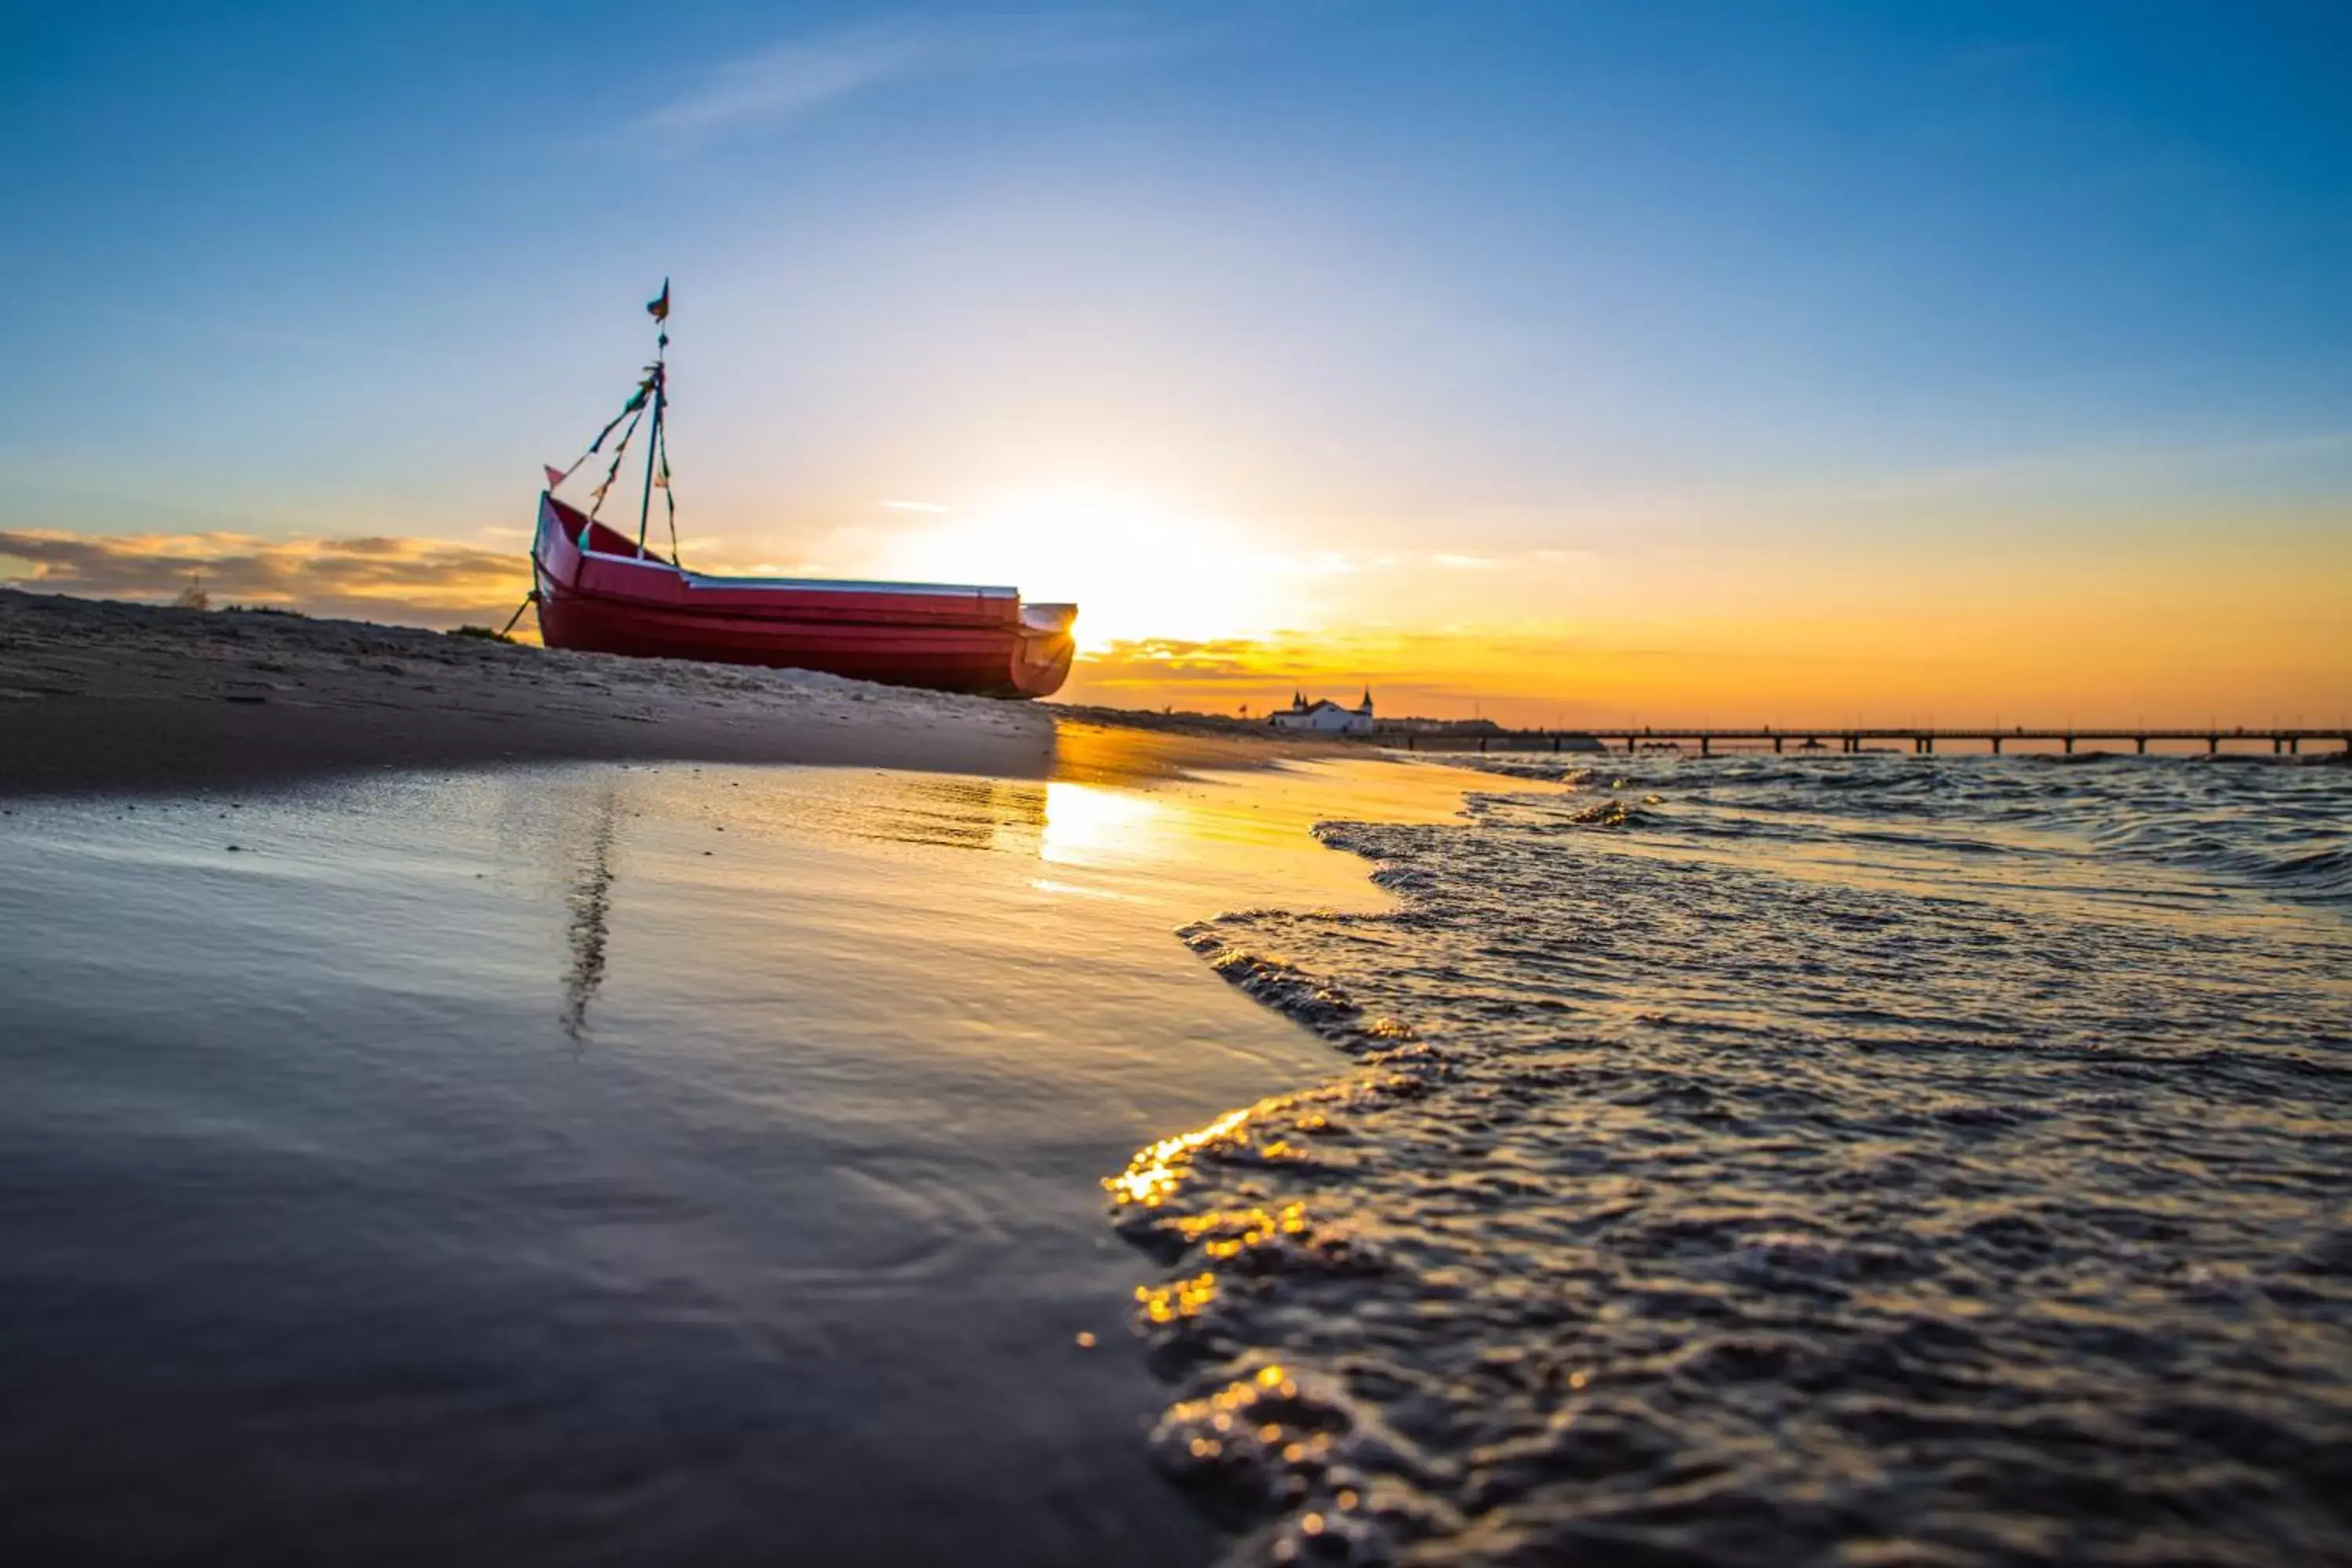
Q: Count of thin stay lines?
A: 3